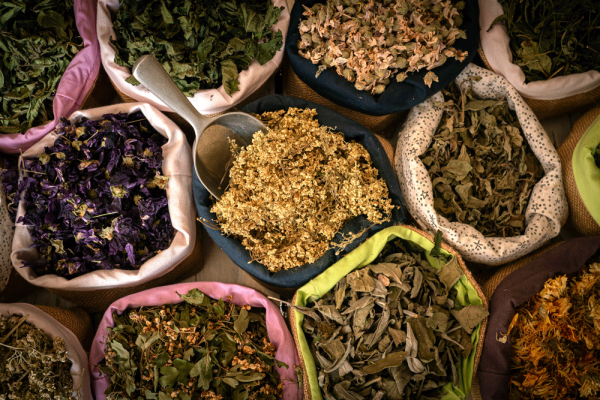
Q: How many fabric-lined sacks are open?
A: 13